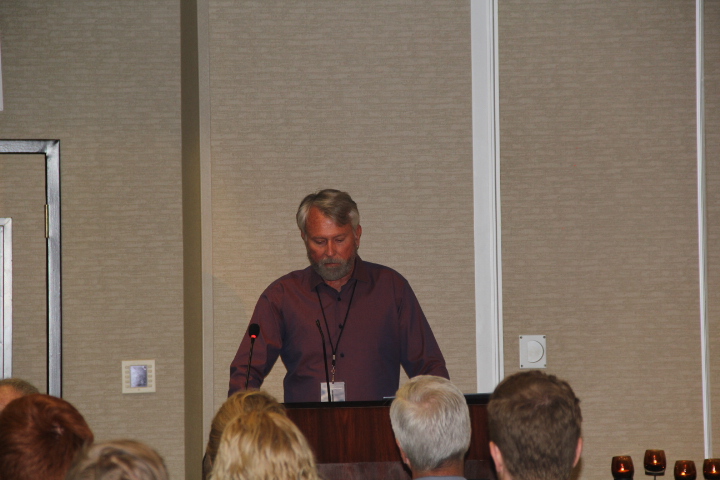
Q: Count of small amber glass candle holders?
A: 4